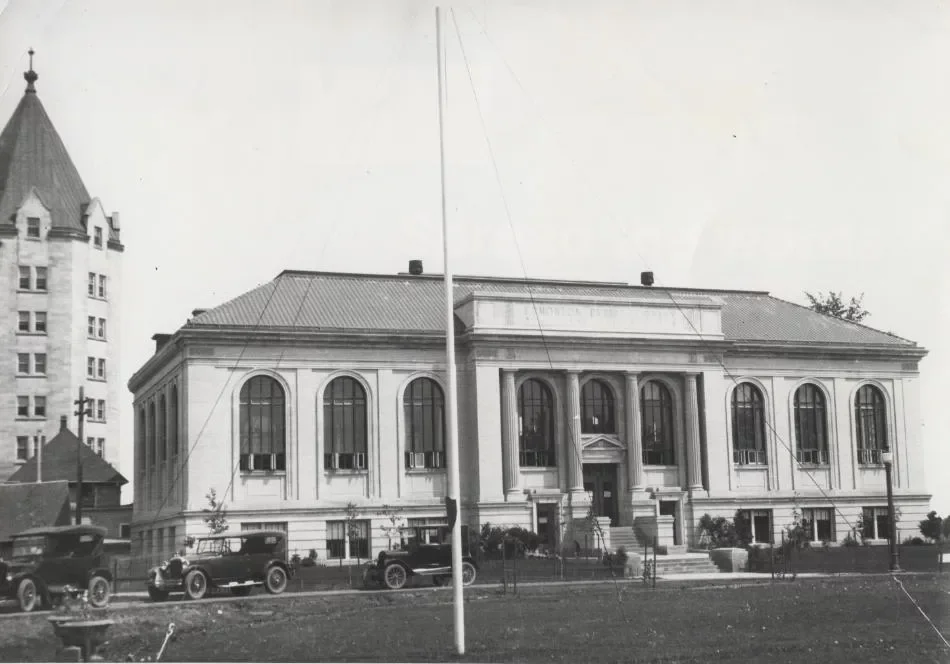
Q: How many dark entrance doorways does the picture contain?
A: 3